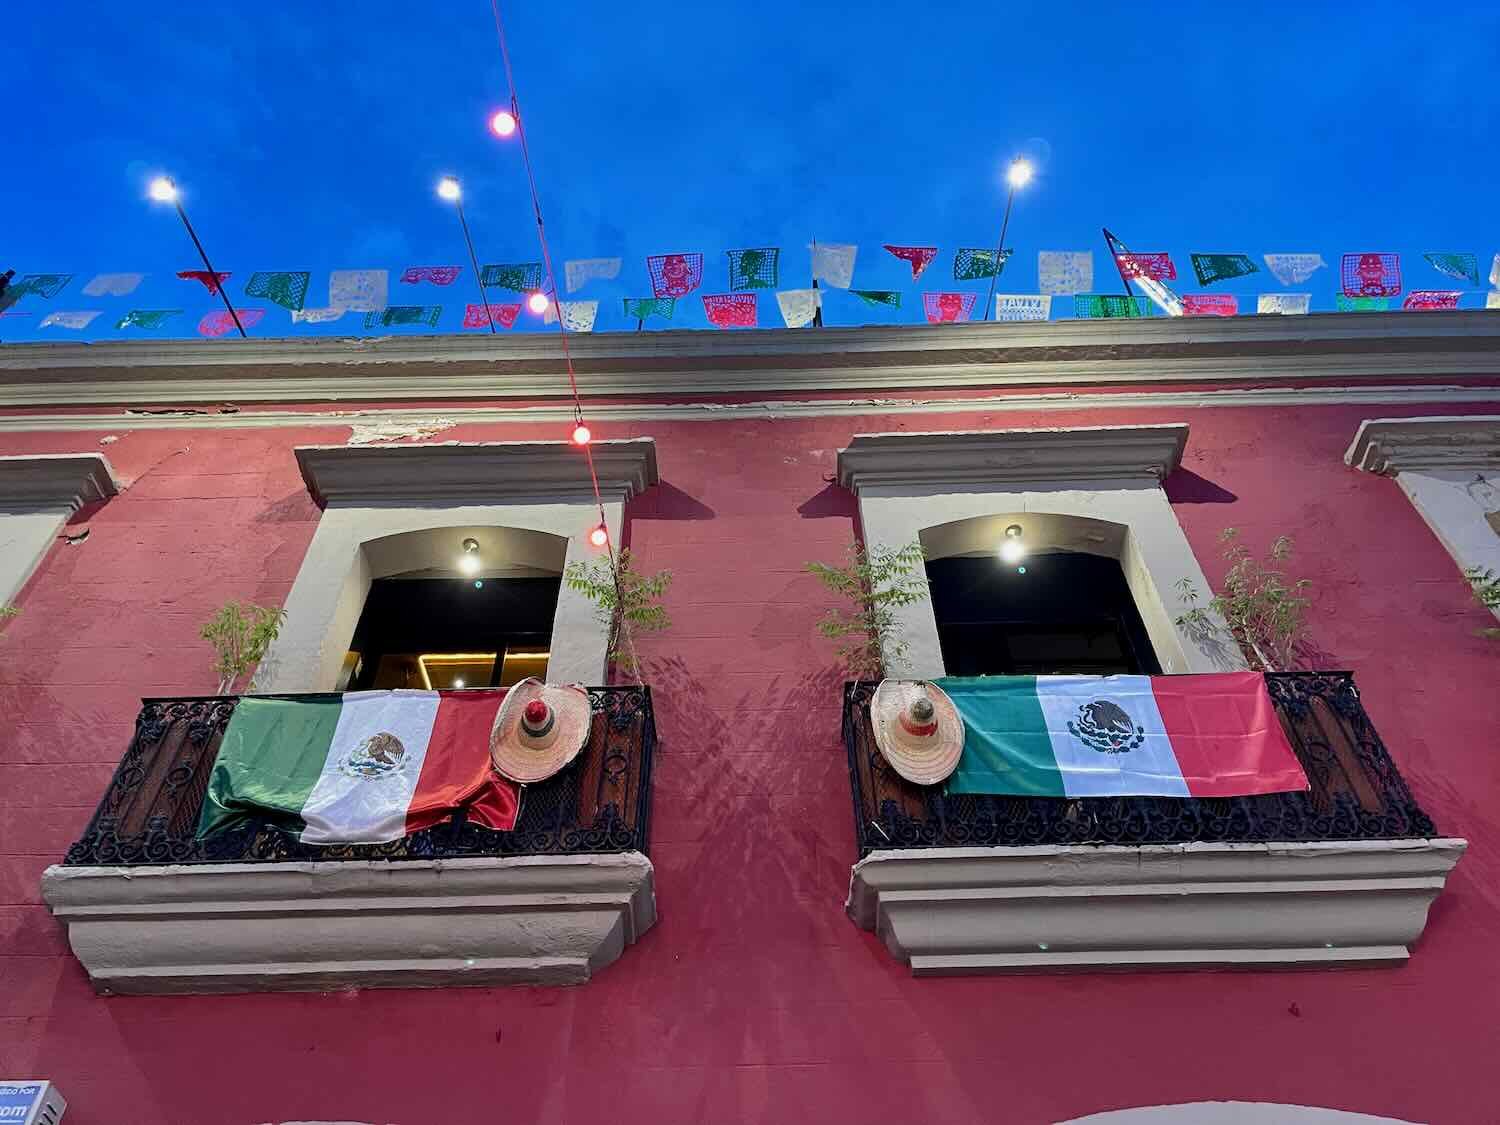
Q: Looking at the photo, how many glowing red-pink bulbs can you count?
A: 4